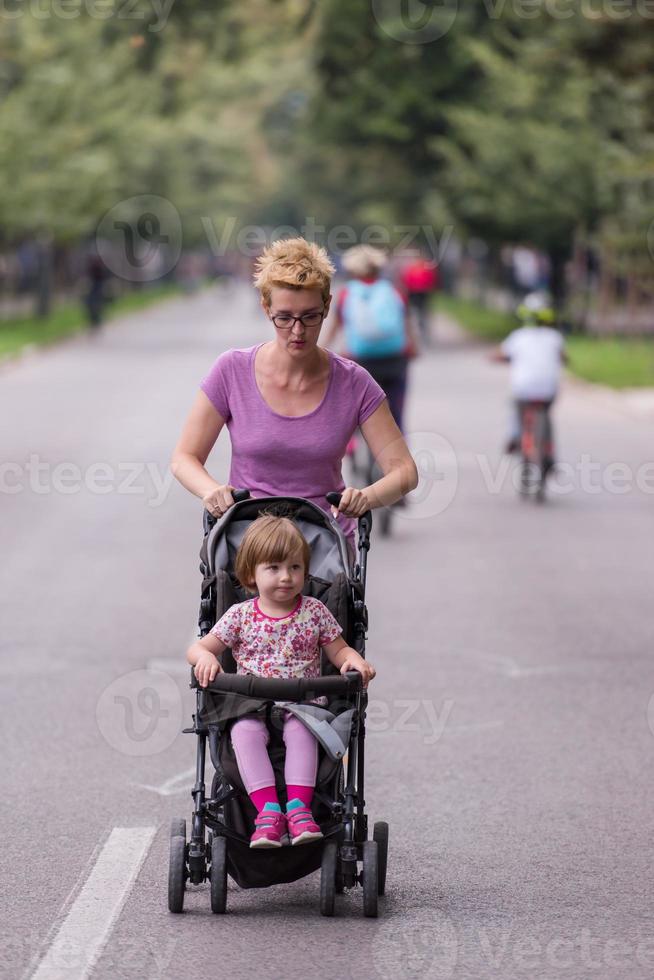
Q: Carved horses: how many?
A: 0